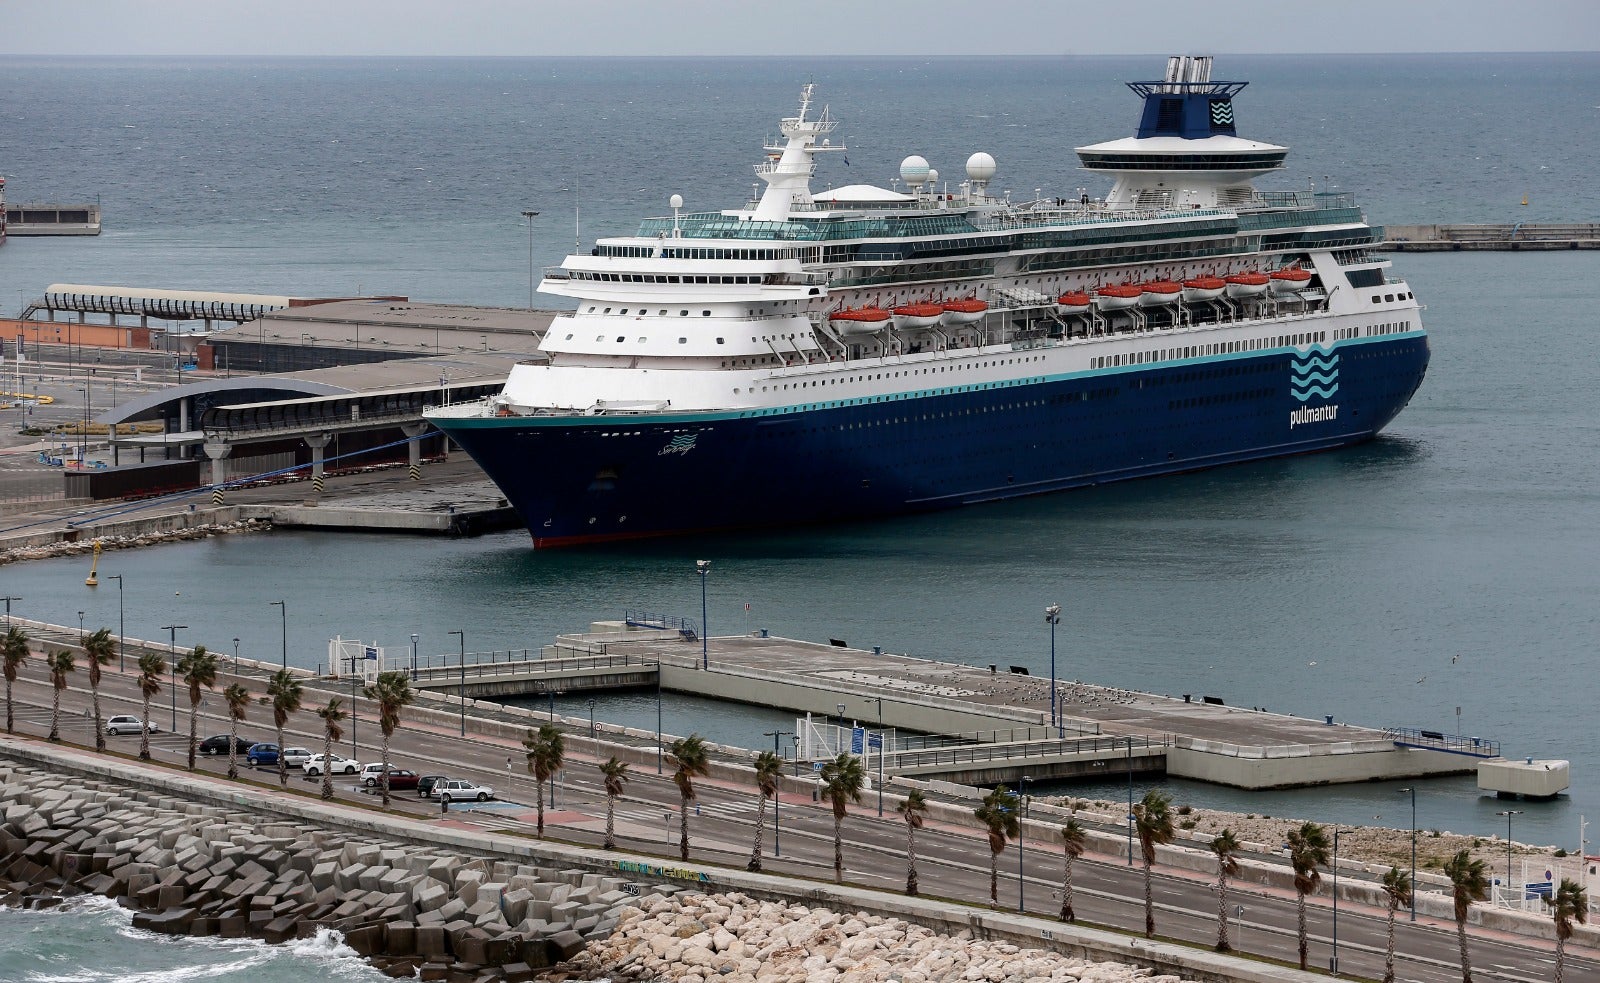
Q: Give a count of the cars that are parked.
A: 9